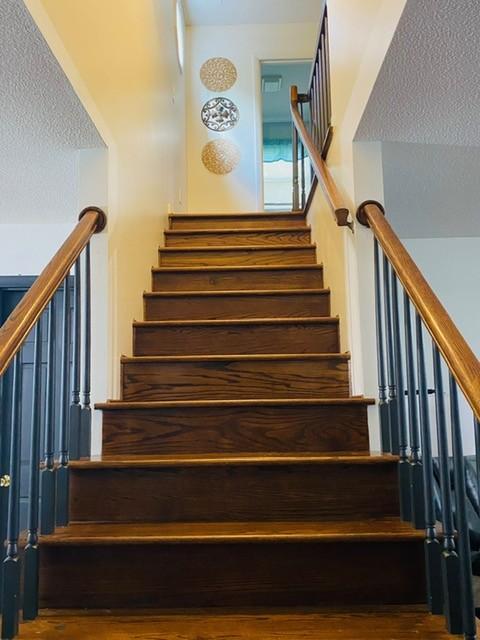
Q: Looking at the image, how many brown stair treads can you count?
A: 11